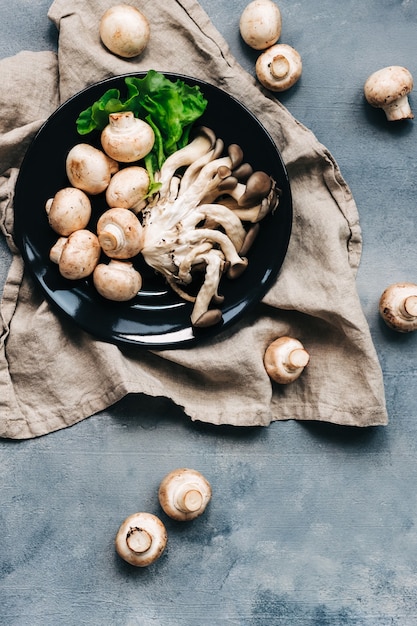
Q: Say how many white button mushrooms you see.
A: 15